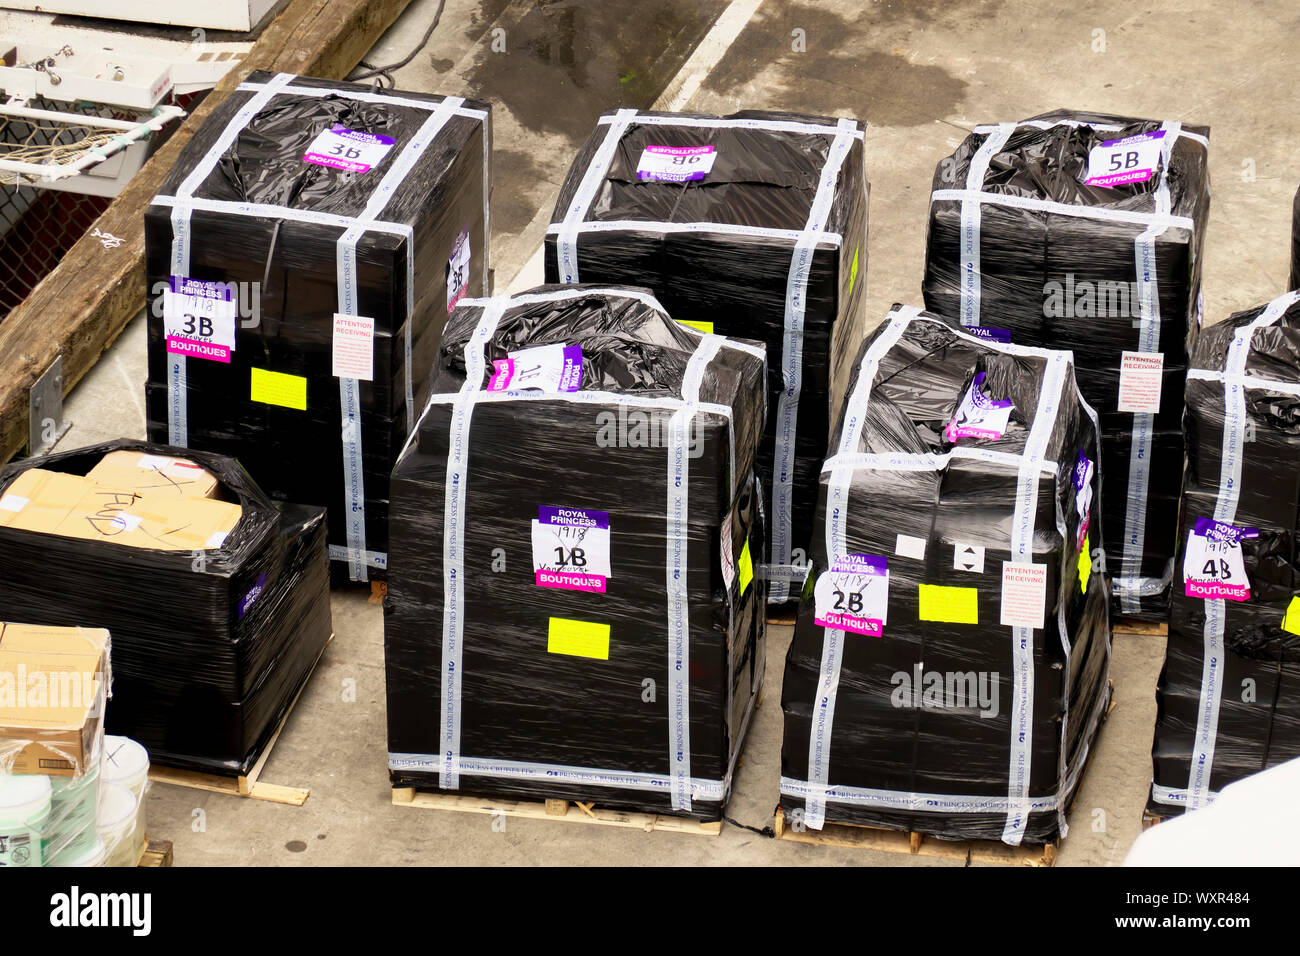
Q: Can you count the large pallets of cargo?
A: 6